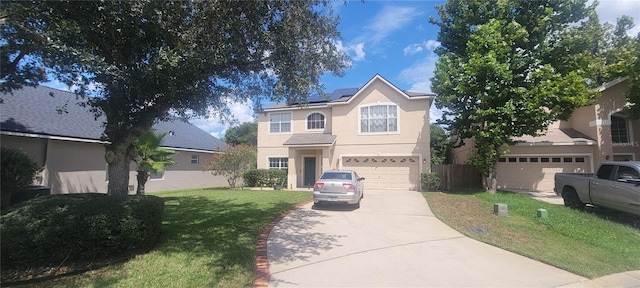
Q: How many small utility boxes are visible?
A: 2